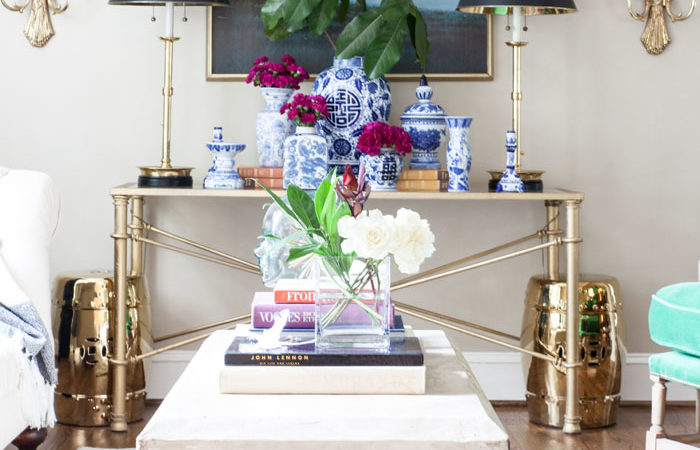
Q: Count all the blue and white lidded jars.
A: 1